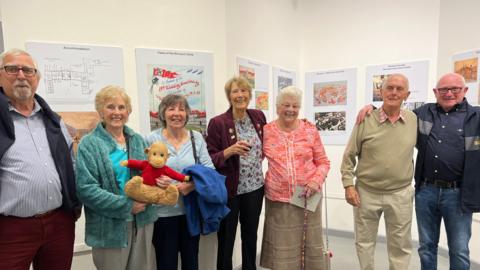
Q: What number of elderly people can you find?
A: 7